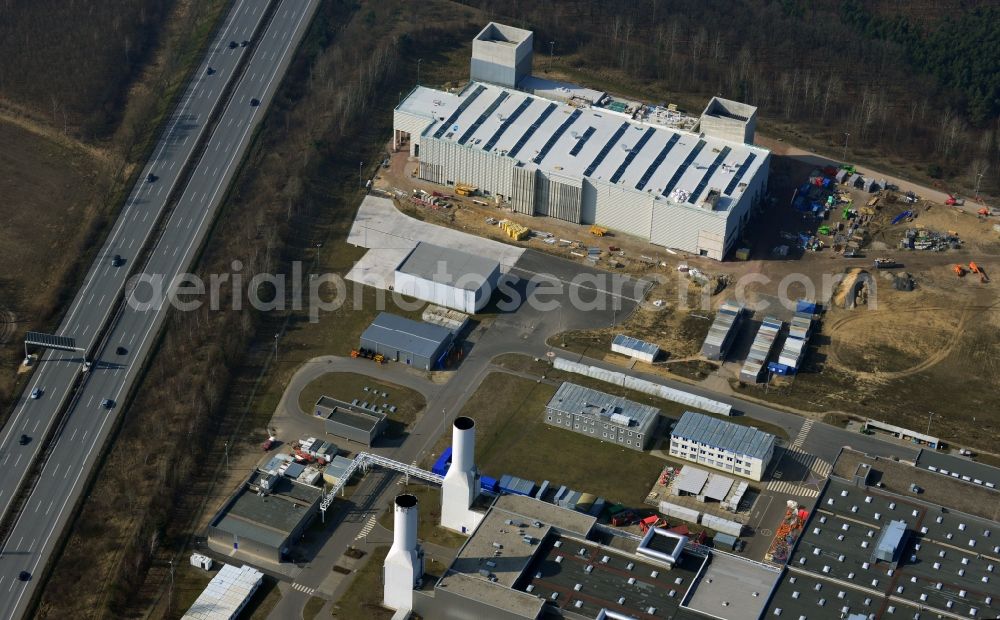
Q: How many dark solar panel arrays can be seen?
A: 12